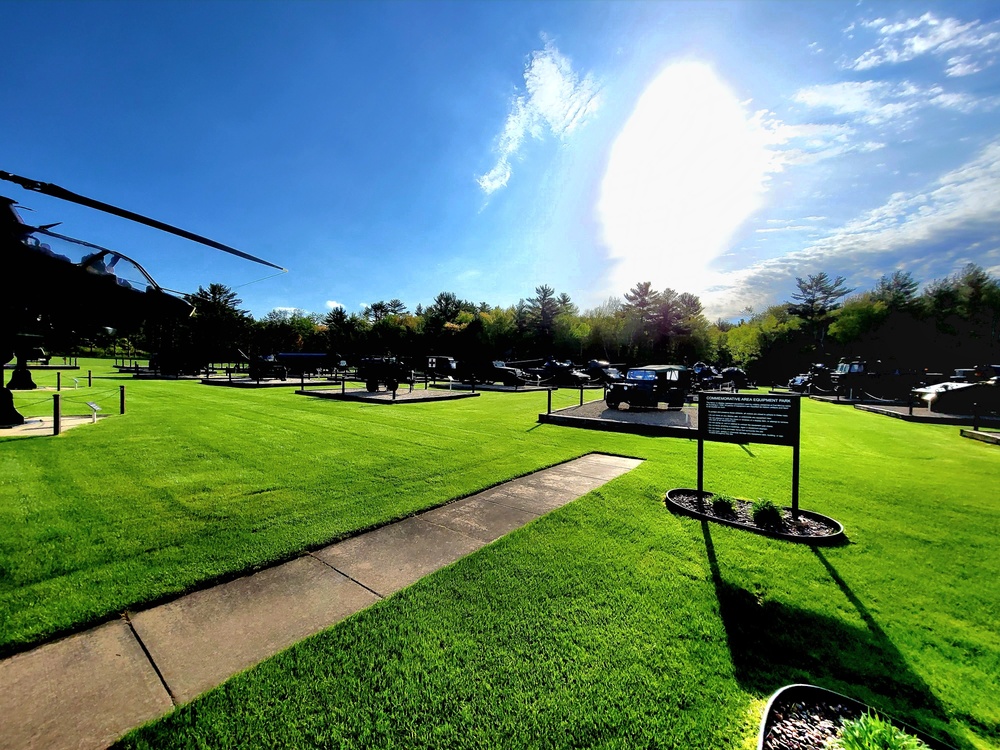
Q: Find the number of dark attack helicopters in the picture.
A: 1